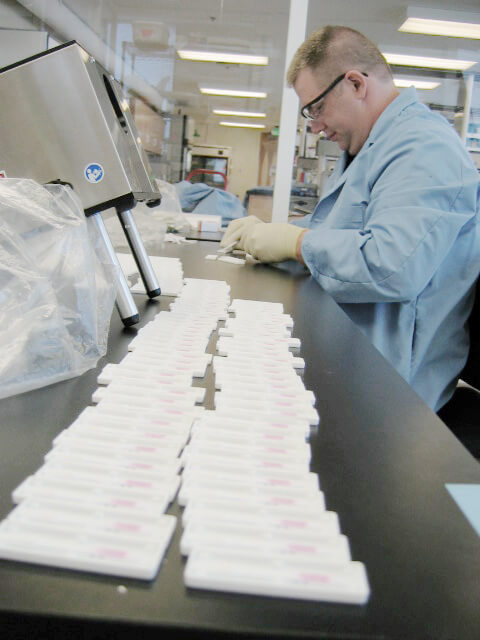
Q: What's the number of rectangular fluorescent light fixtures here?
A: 7